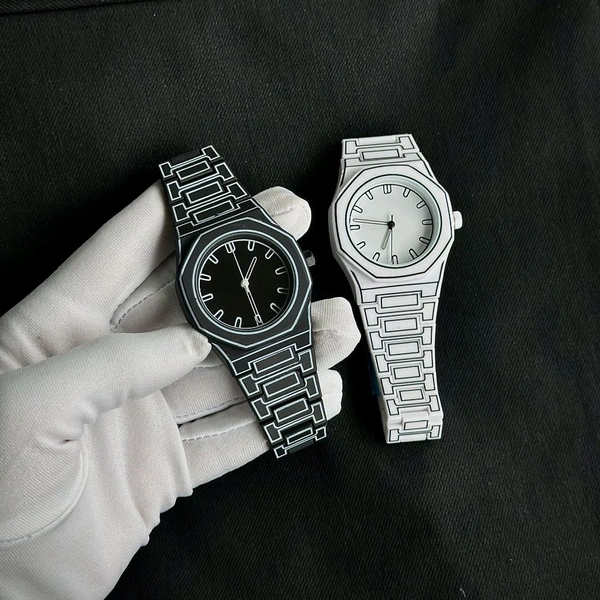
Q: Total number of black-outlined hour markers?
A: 12